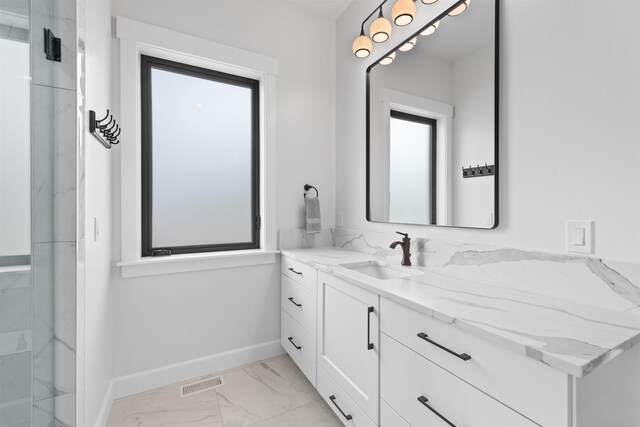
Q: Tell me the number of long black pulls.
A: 7